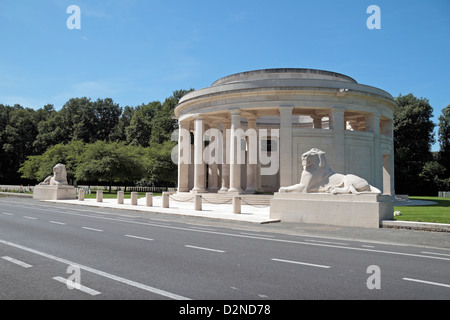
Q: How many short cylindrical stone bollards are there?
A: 8